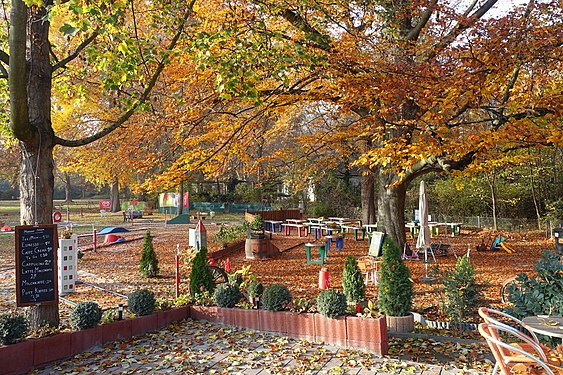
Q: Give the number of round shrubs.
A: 6